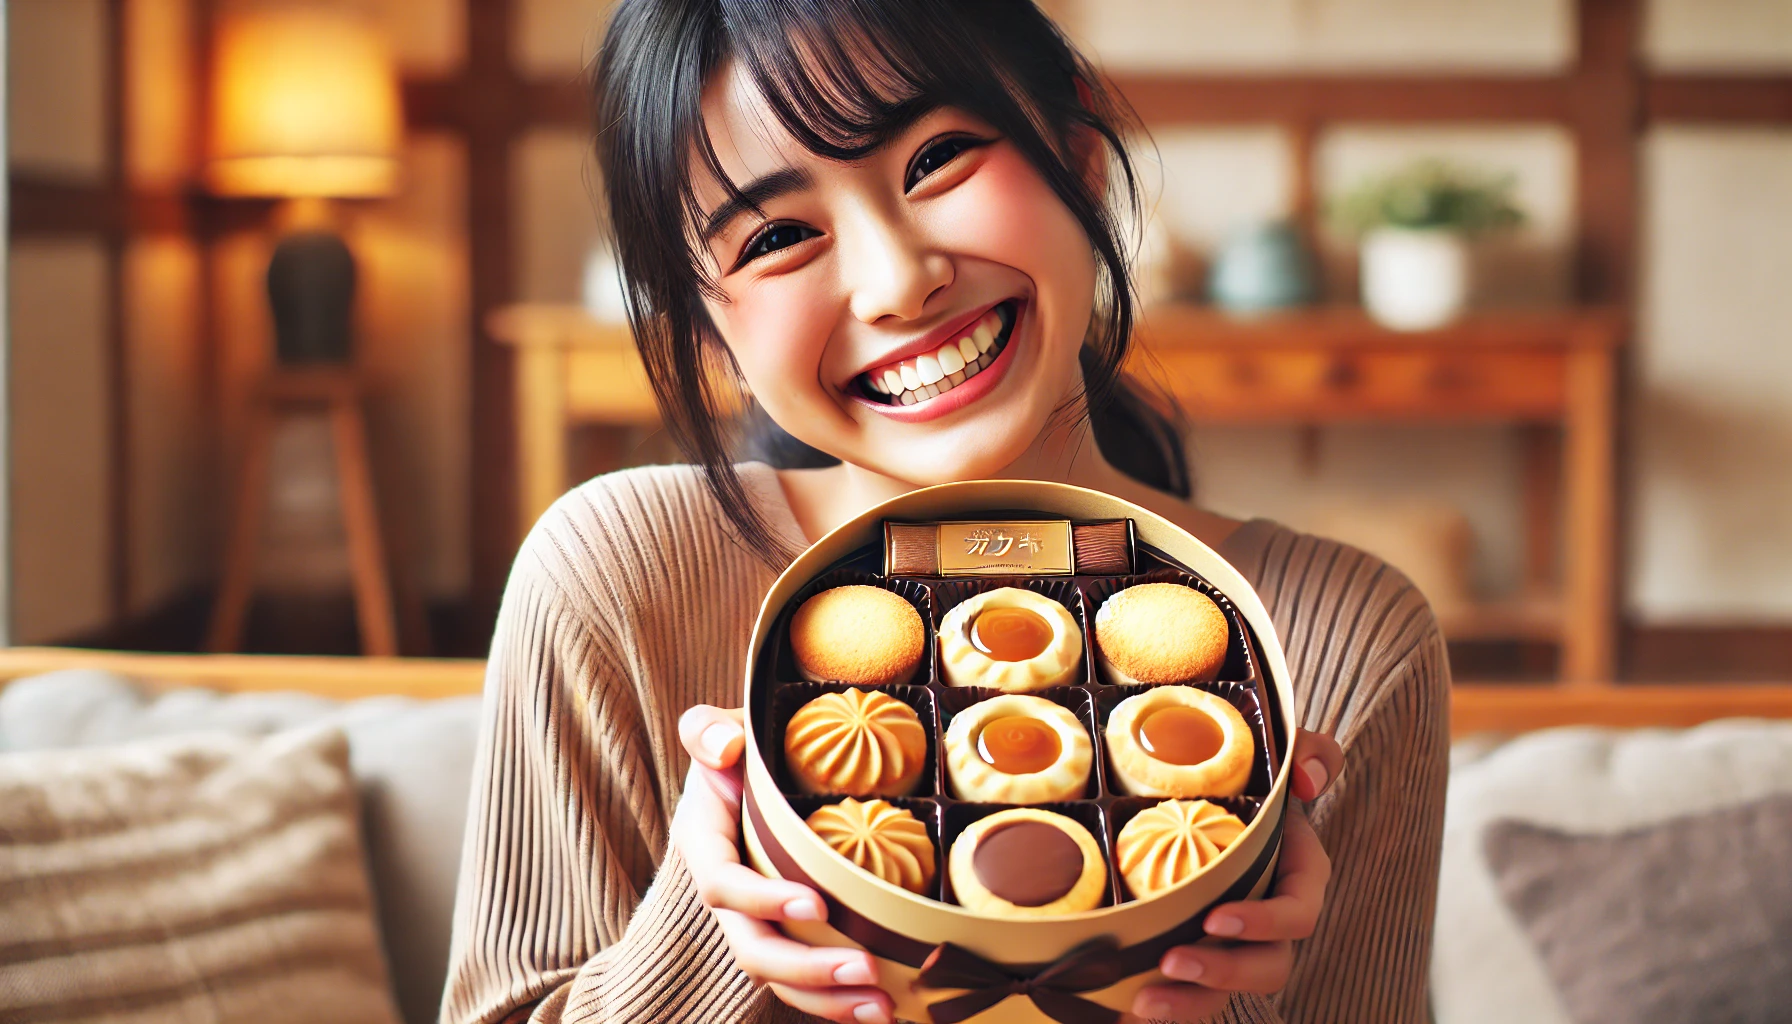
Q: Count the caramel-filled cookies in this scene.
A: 3